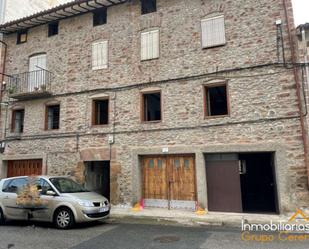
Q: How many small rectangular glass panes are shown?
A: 4